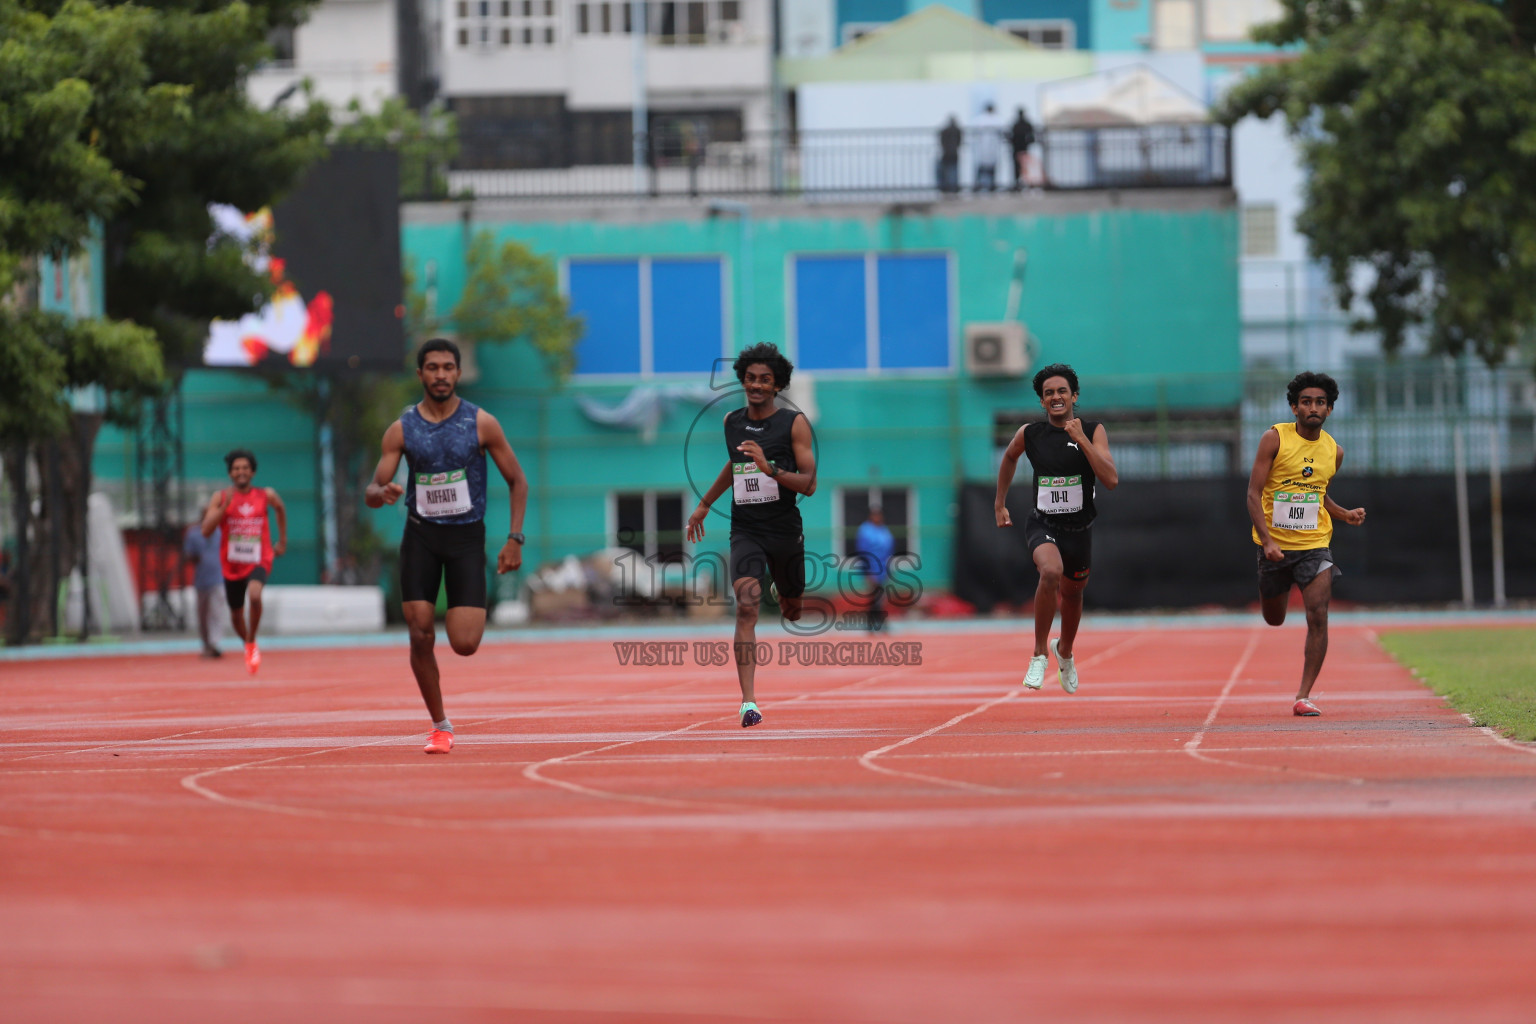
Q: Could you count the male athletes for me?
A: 5